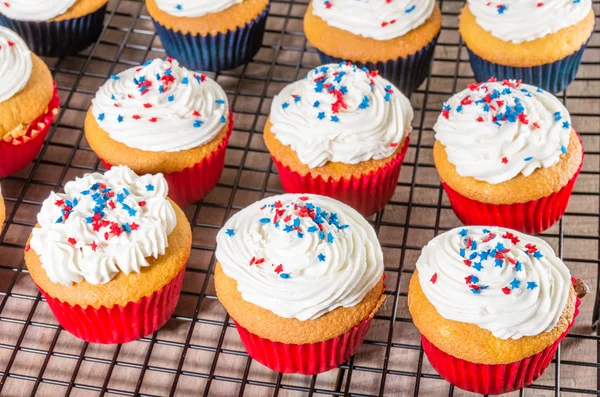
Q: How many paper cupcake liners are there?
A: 11